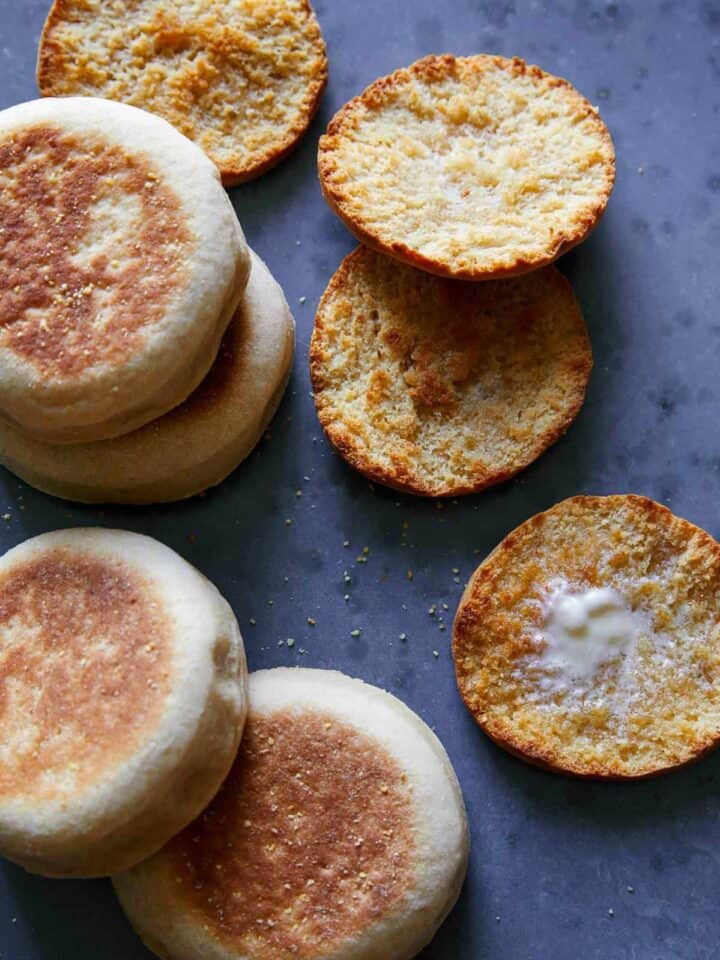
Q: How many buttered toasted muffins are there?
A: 1